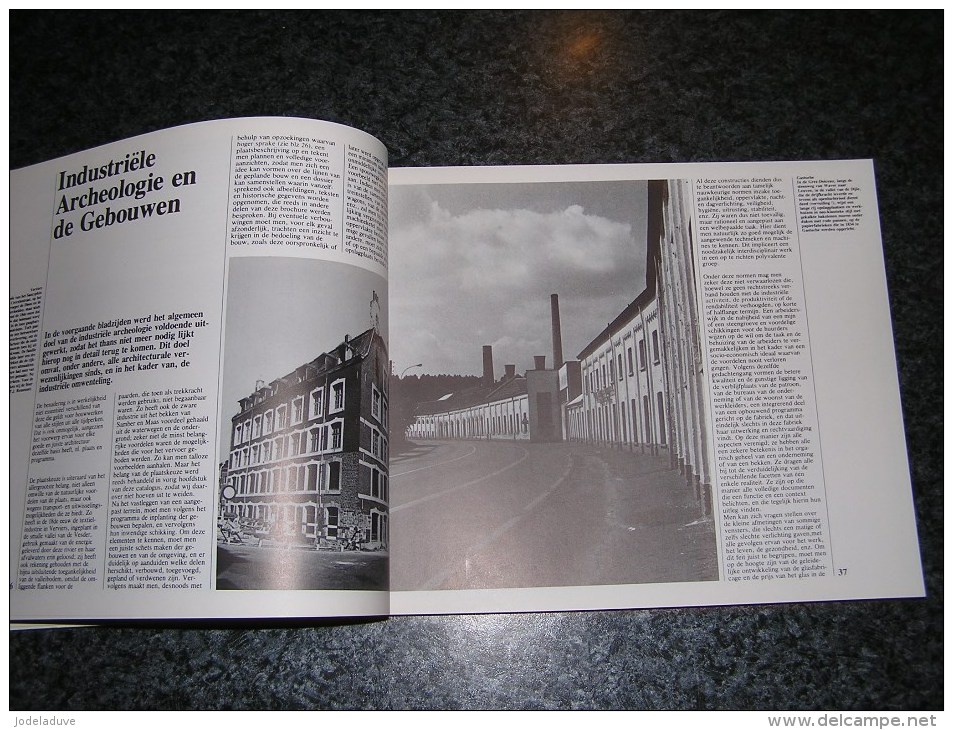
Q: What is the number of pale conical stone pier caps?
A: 0